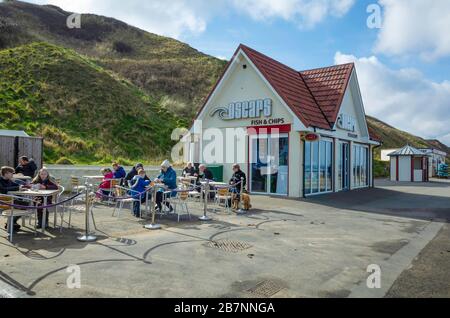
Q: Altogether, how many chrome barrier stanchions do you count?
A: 4